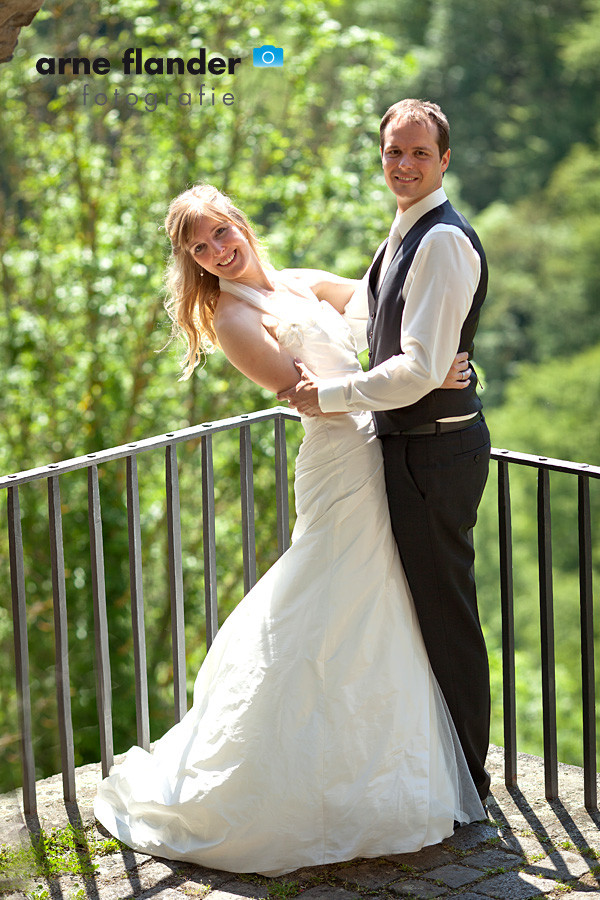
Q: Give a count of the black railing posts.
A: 11